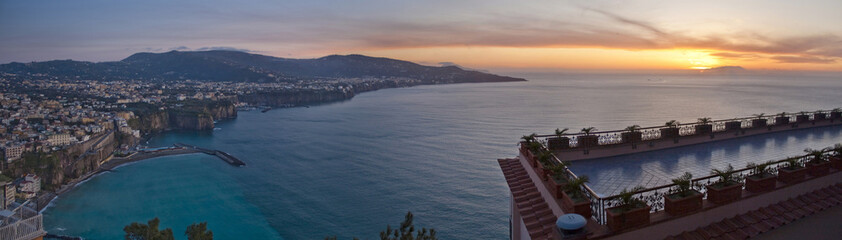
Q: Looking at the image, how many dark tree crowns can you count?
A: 3